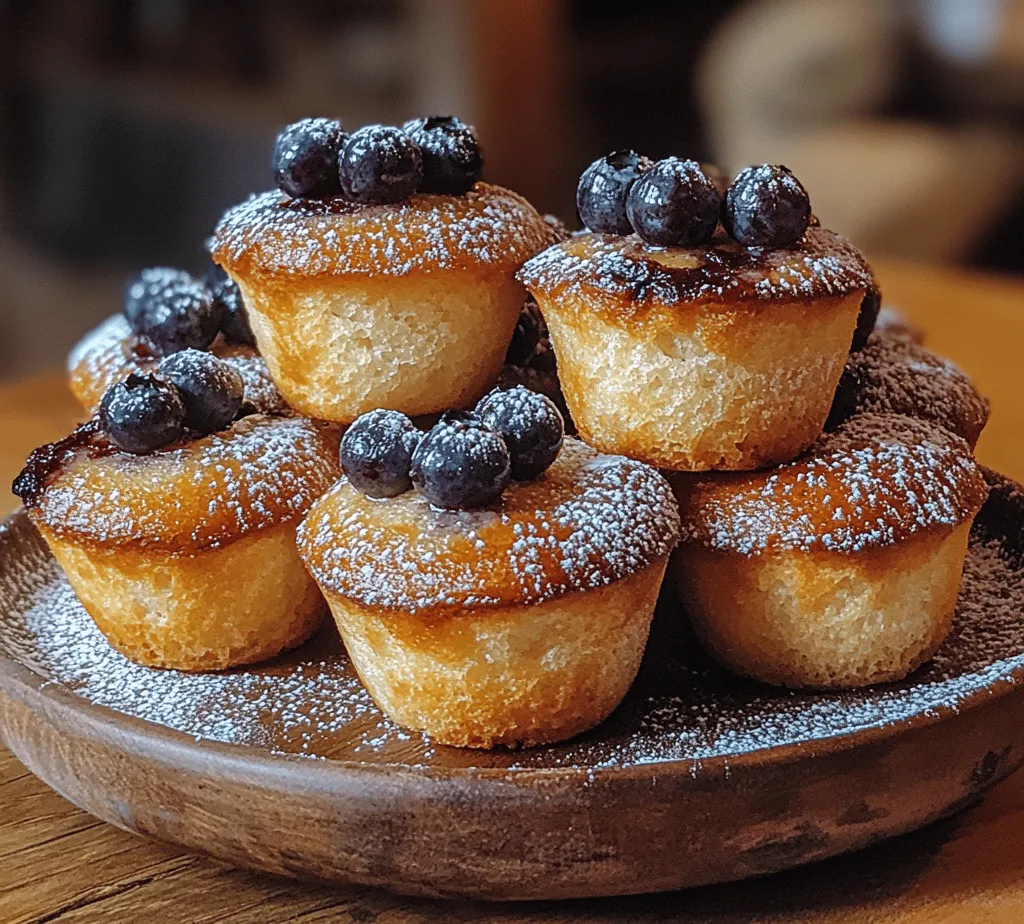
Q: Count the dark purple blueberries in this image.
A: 13